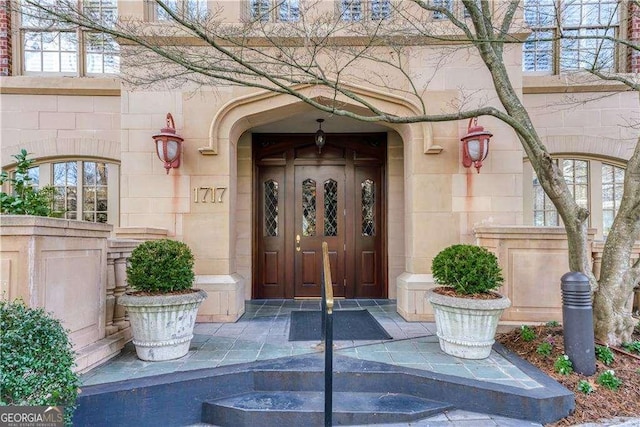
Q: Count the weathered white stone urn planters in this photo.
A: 2